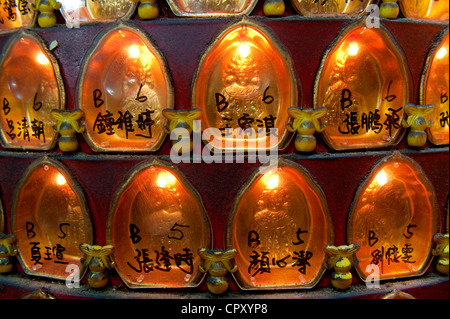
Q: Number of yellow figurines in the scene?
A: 13